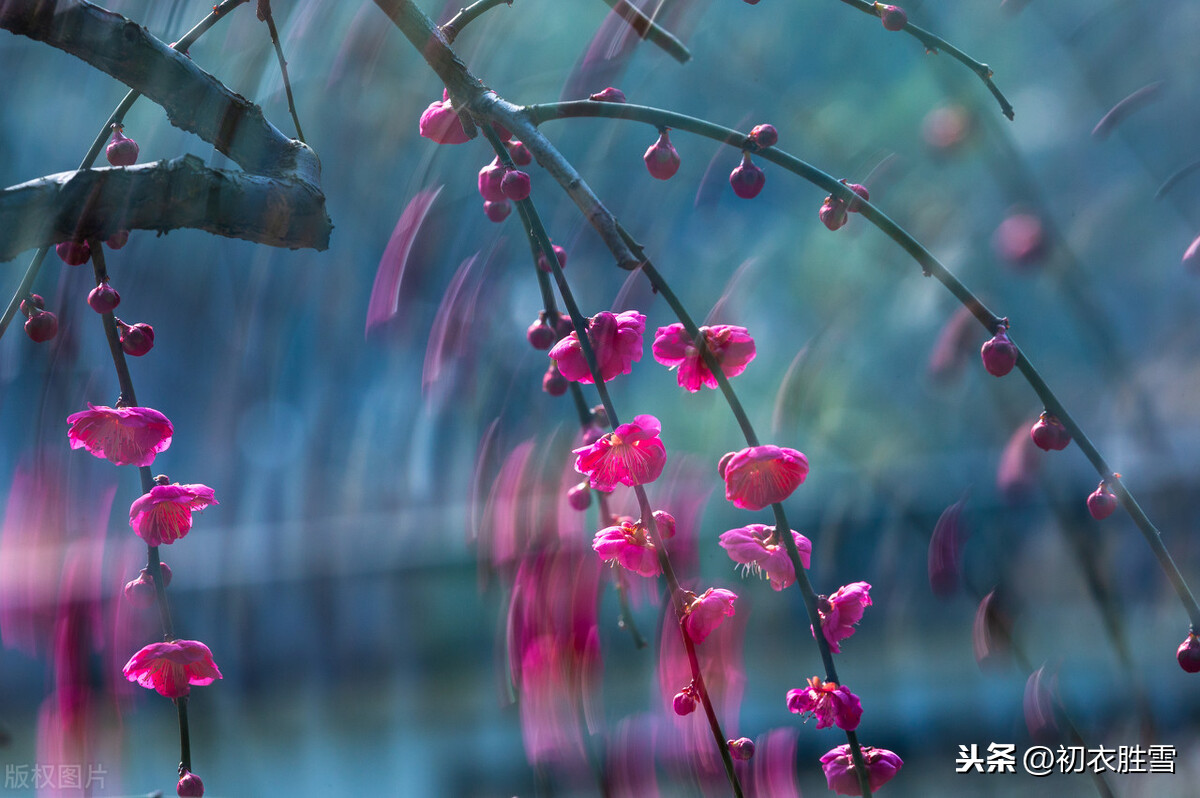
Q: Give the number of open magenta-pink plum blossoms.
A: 13